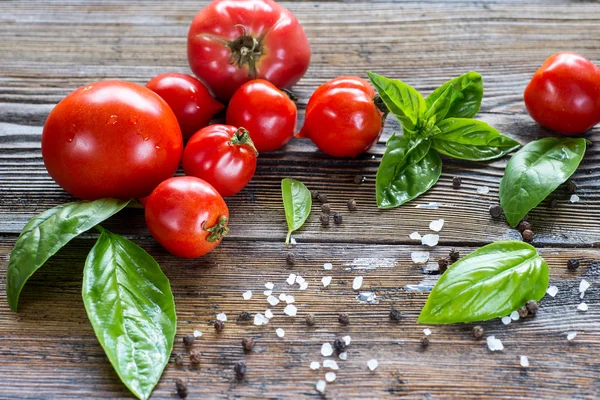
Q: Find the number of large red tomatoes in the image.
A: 2